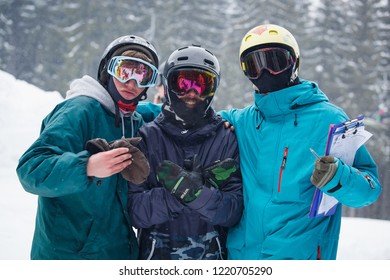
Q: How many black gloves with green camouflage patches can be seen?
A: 2